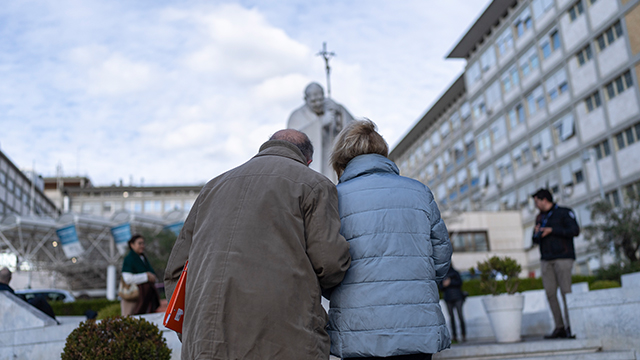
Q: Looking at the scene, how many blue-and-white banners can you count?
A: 3